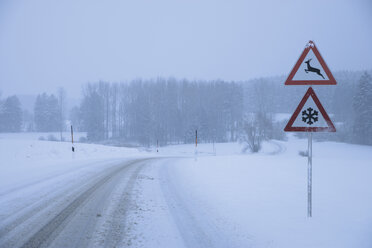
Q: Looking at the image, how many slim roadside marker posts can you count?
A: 3